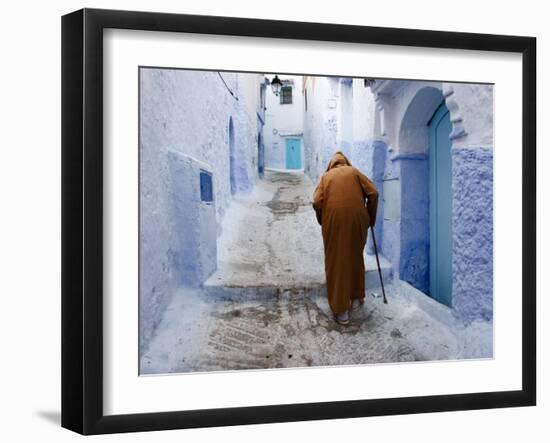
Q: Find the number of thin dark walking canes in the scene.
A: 1